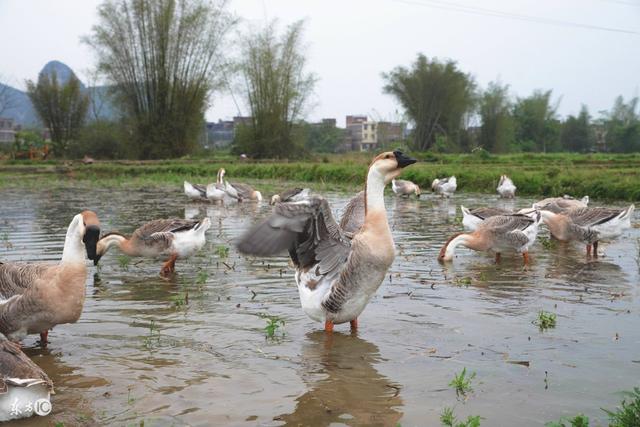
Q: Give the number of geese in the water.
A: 15